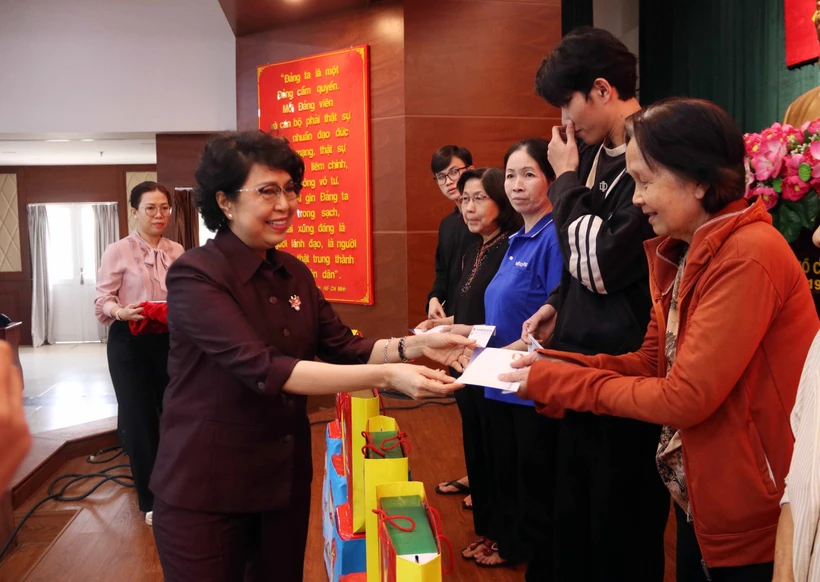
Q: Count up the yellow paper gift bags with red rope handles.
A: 3